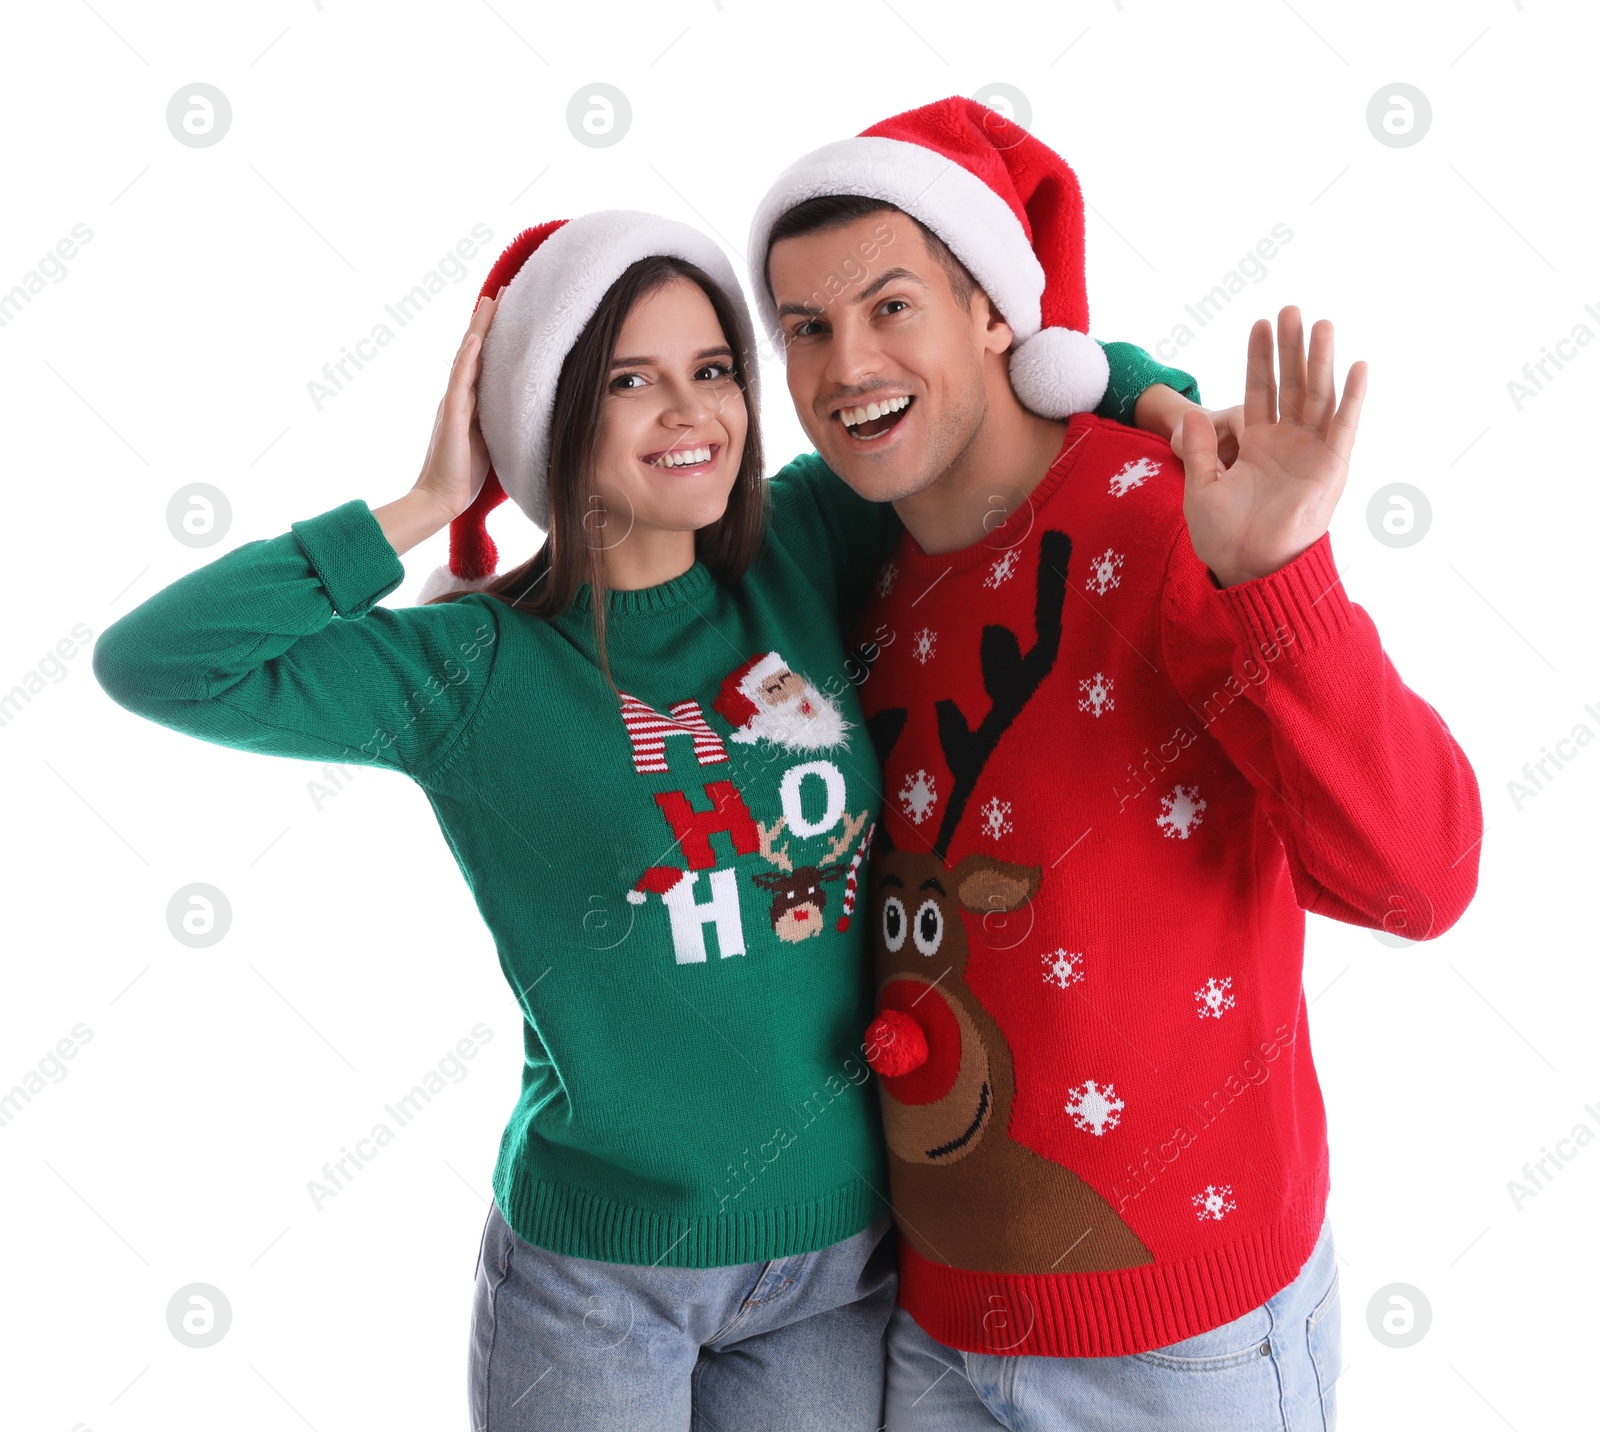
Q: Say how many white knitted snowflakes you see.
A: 13